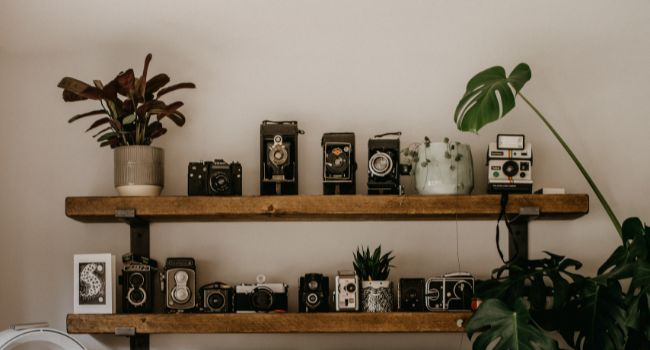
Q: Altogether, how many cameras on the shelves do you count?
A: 13